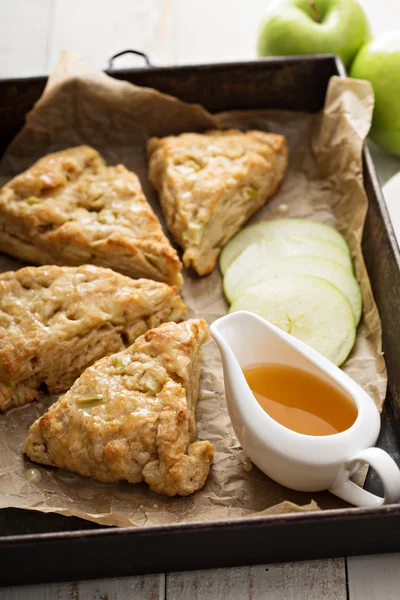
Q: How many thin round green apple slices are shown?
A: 4